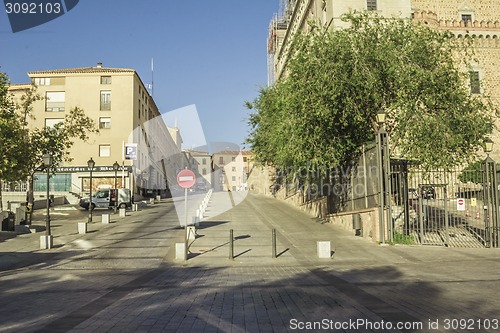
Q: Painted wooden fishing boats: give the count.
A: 0